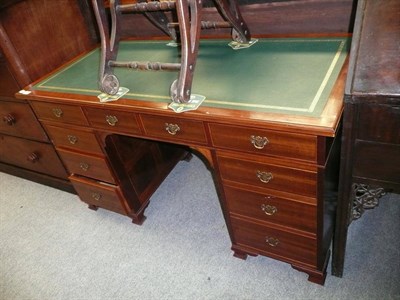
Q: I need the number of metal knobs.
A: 10